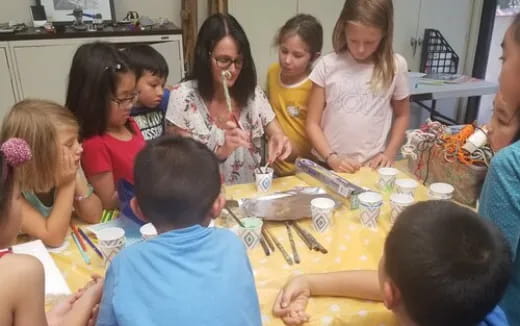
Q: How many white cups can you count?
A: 10